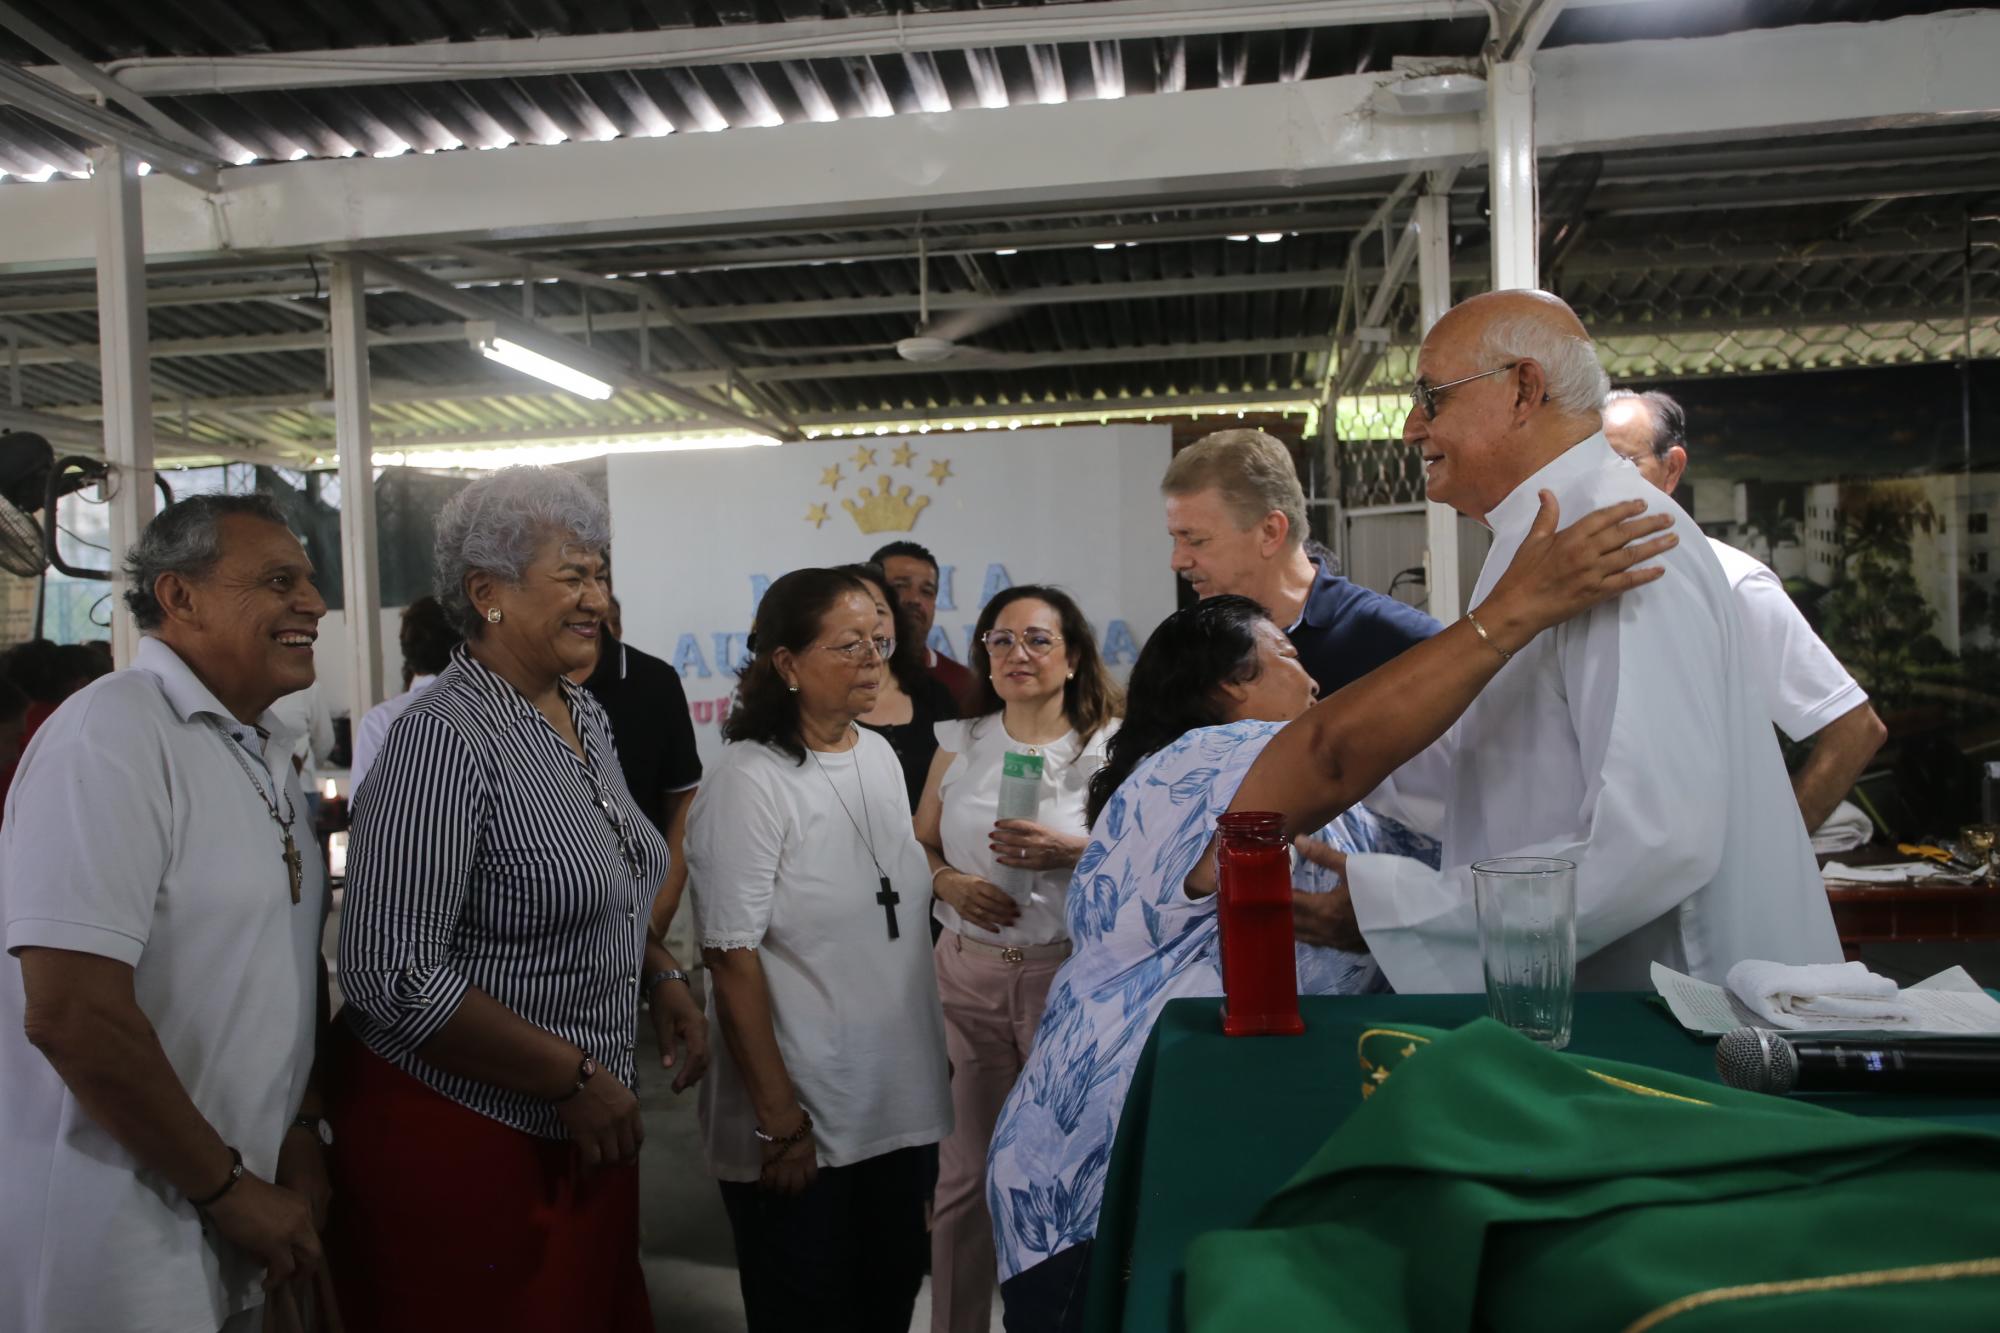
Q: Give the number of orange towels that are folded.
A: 0